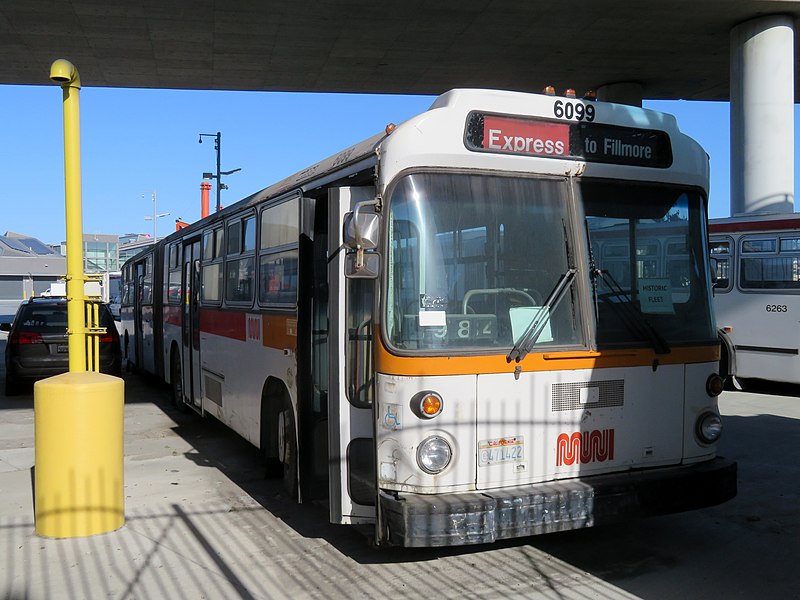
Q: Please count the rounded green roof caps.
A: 0